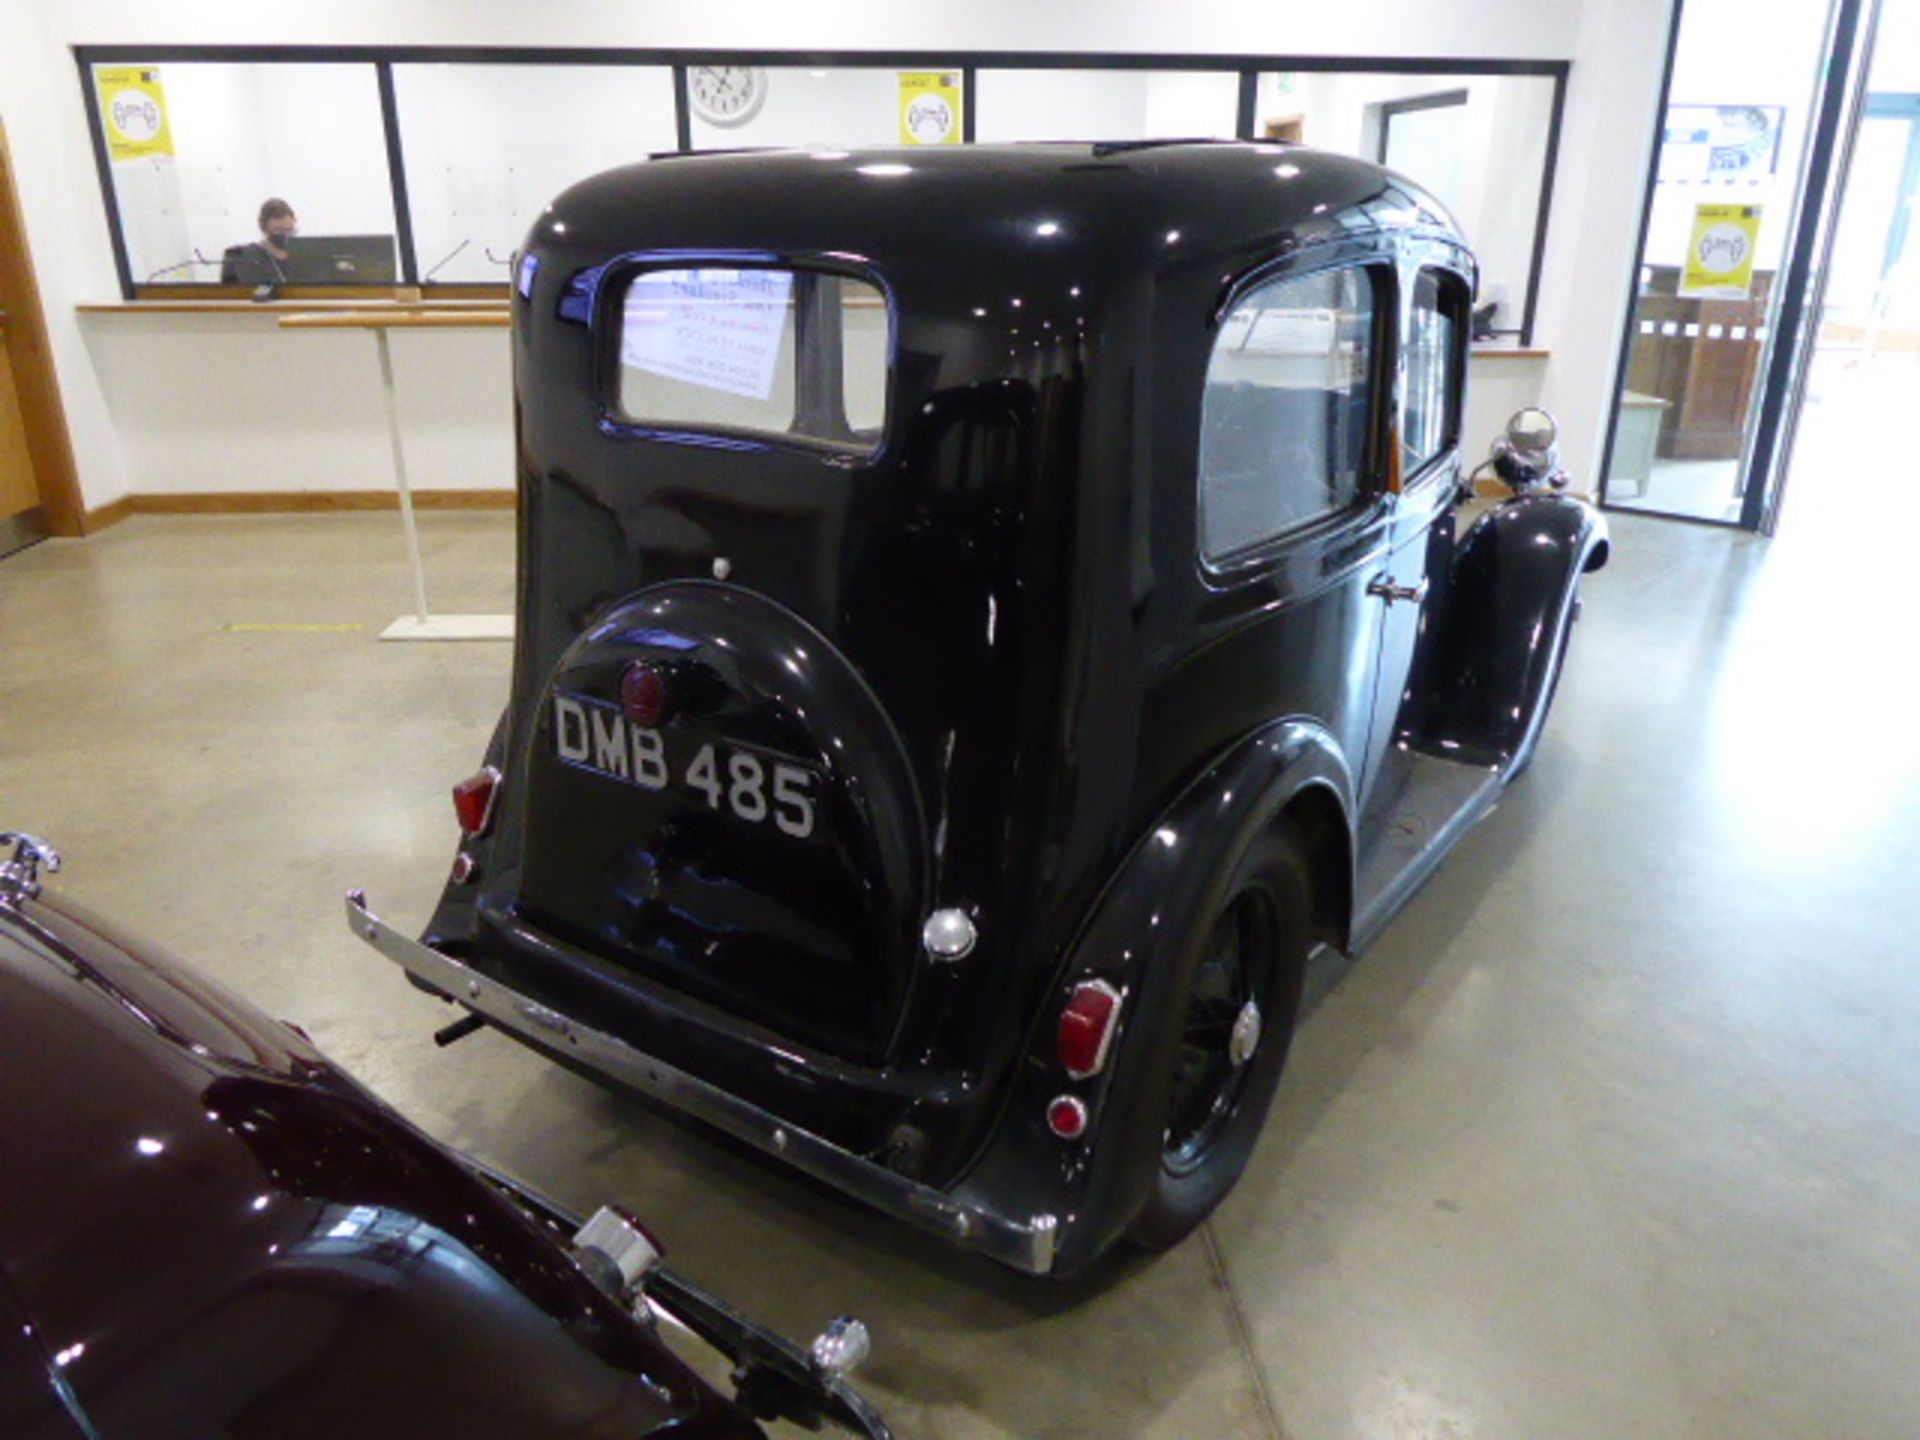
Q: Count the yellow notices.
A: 3